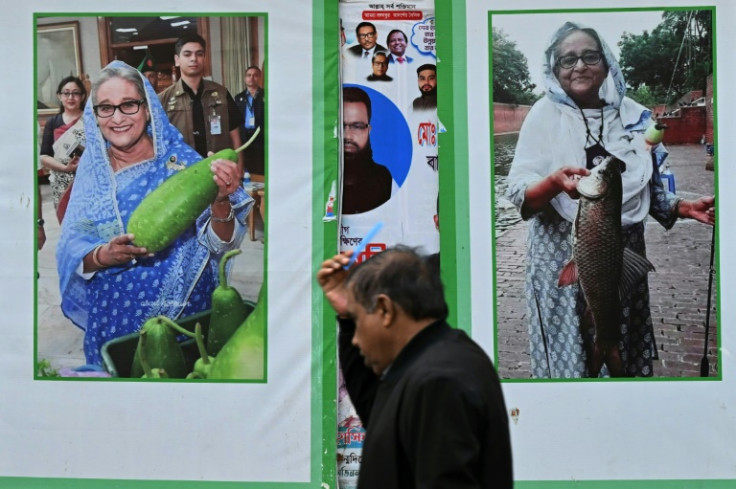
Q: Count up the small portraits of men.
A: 4